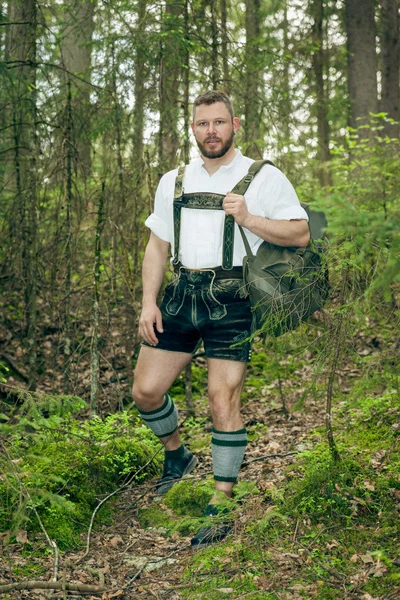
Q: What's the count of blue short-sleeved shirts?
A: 0